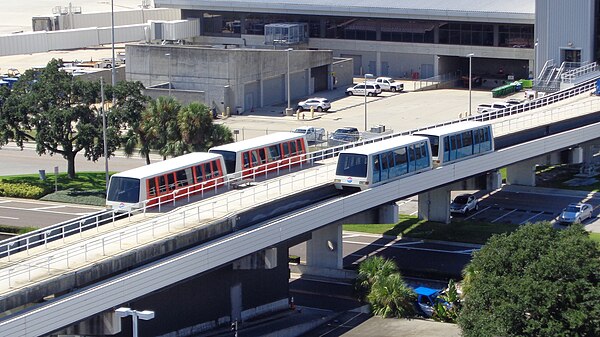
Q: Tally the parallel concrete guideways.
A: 2